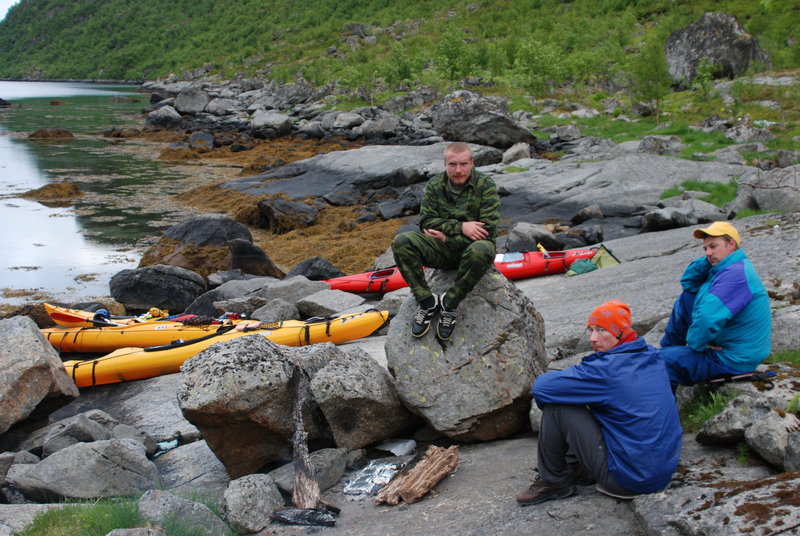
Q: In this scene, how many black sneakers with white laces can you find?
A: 2